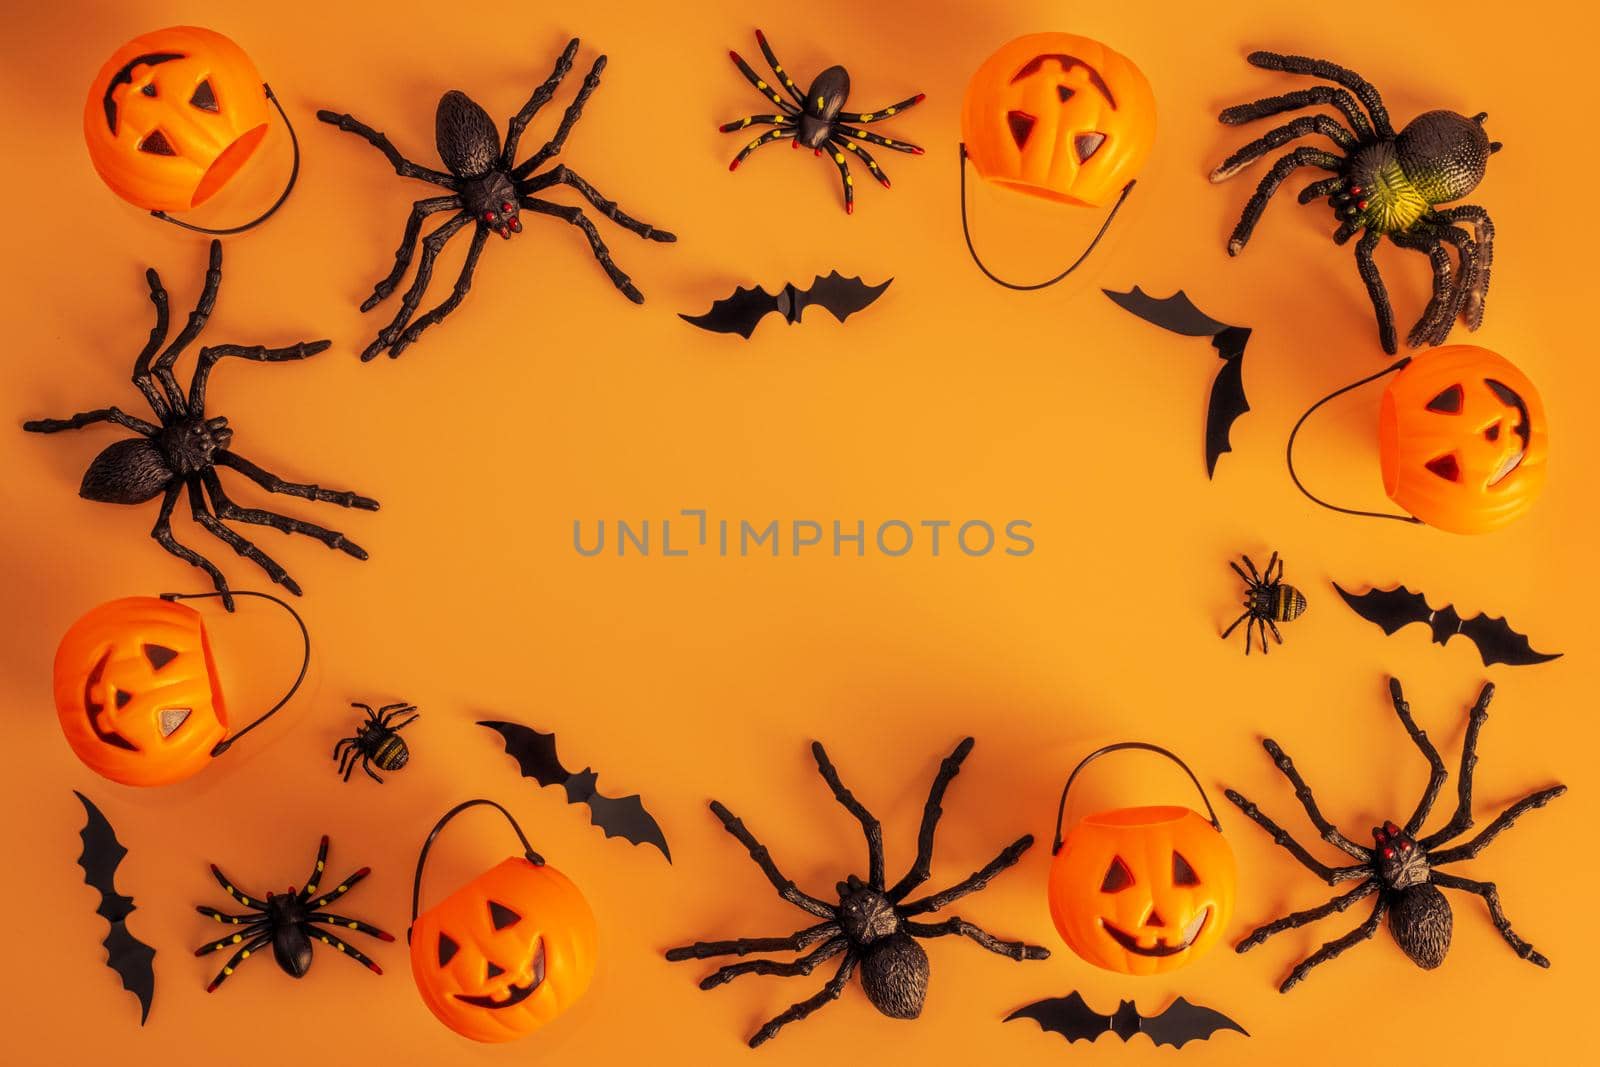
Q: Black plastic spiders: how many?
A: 9